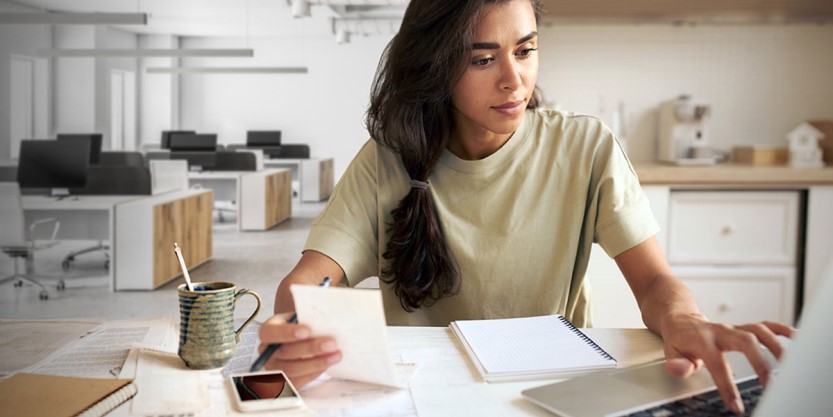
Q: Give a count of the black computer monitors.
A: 5